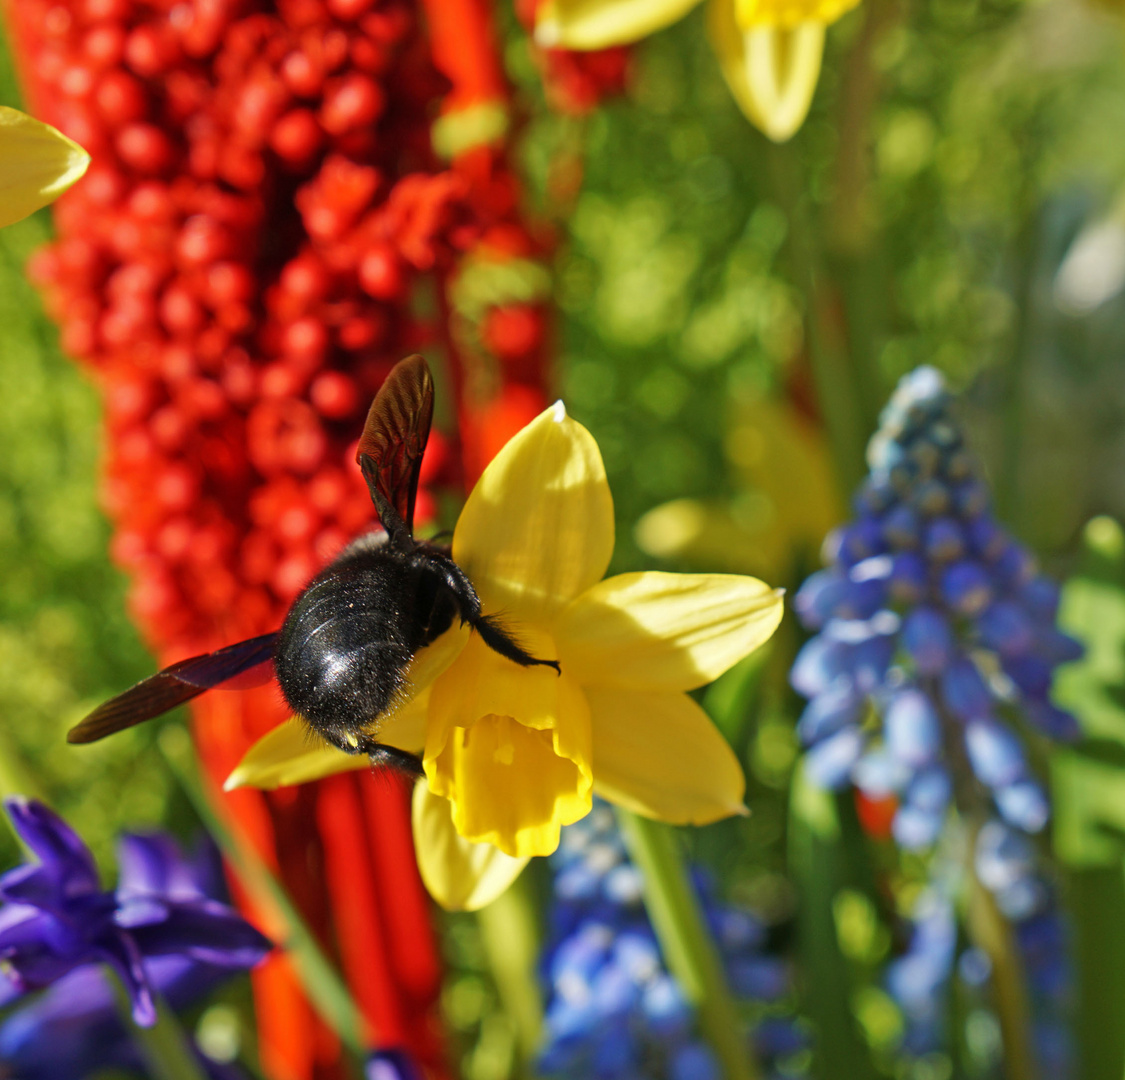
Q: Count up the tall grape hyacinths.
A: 1